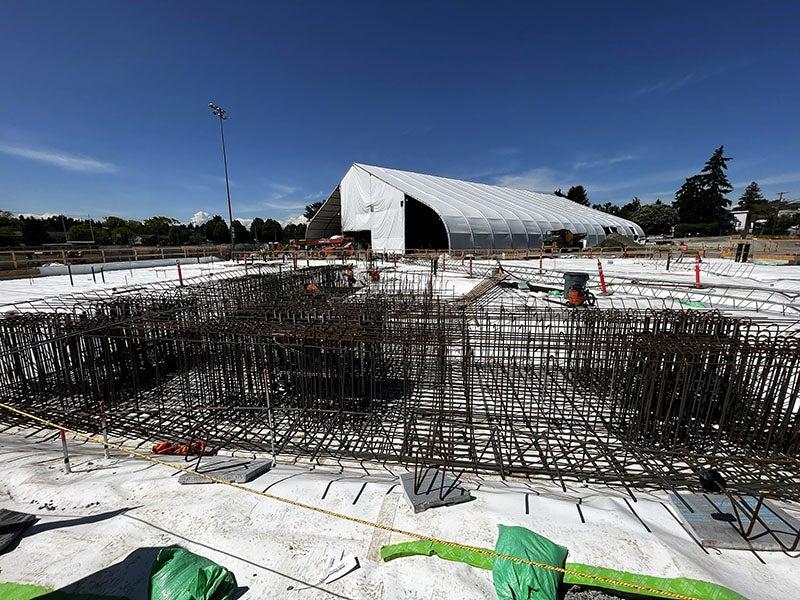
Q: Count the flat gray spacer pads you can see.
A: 3